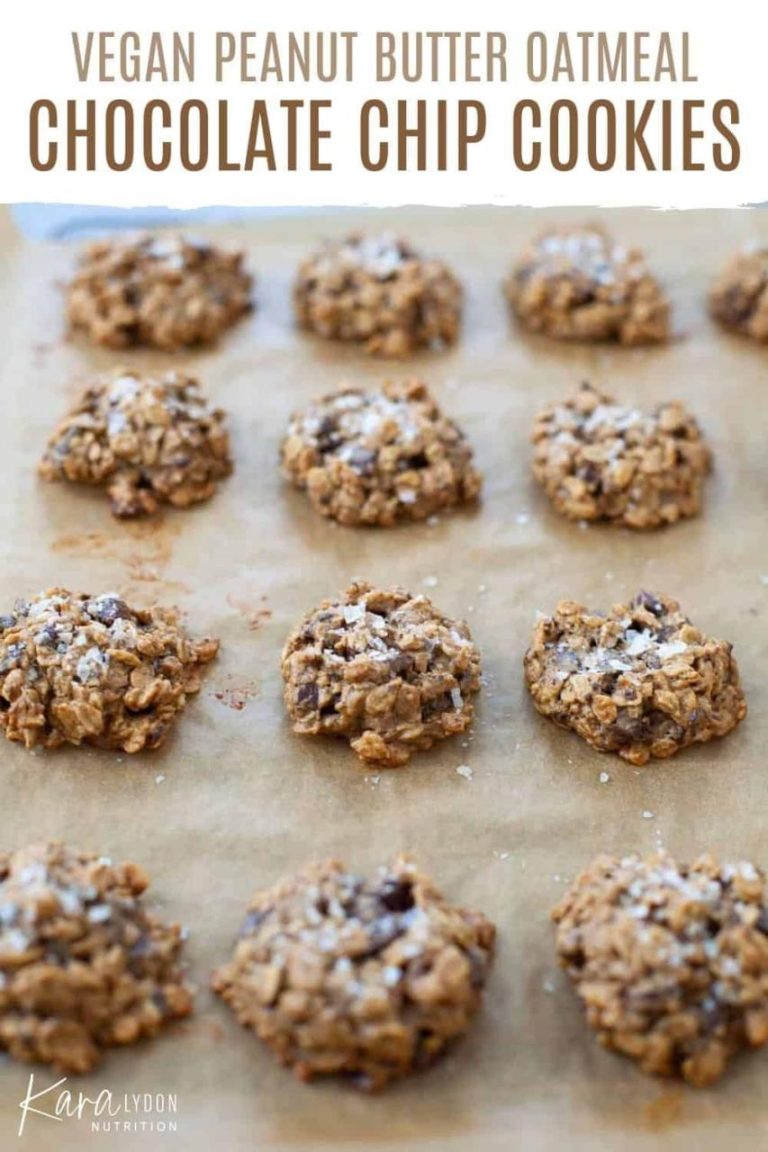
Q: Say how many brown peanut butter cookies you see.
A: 13